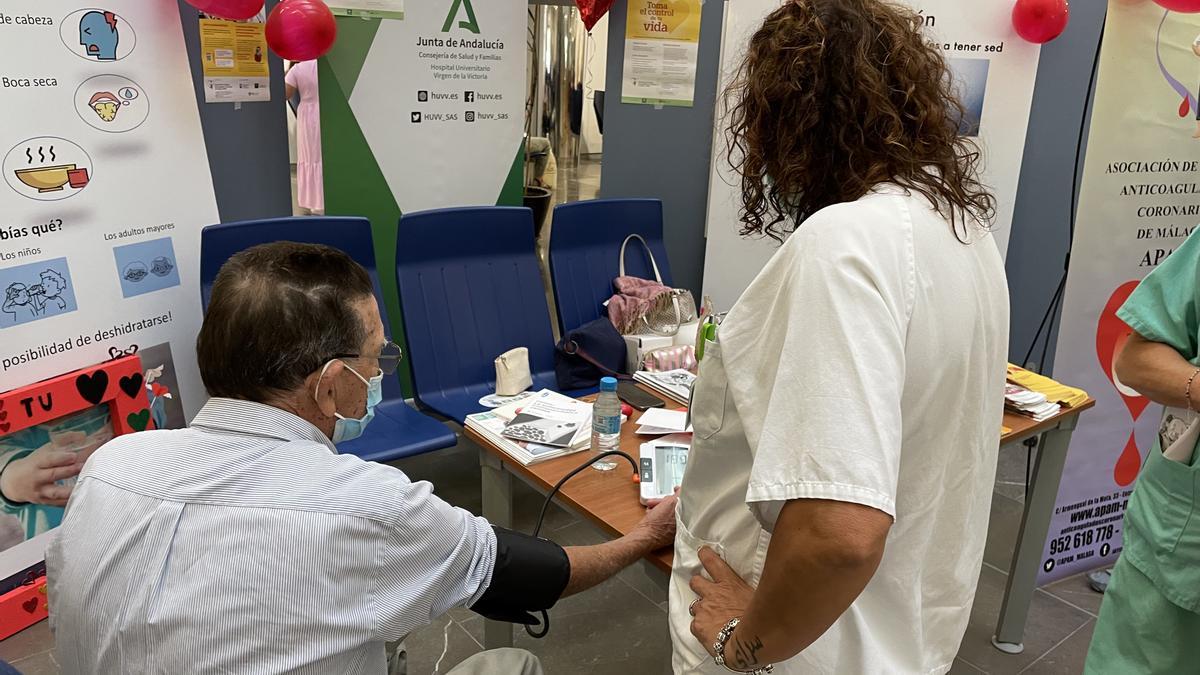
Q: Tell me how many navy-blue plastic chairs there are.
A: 3